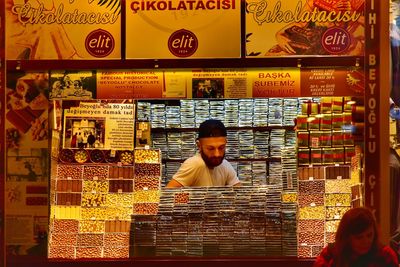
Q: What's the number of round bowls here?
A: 5